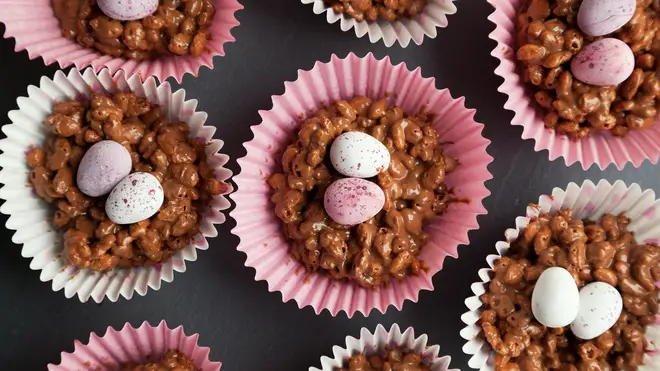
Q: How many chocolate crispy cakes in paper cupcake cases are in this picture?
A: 8